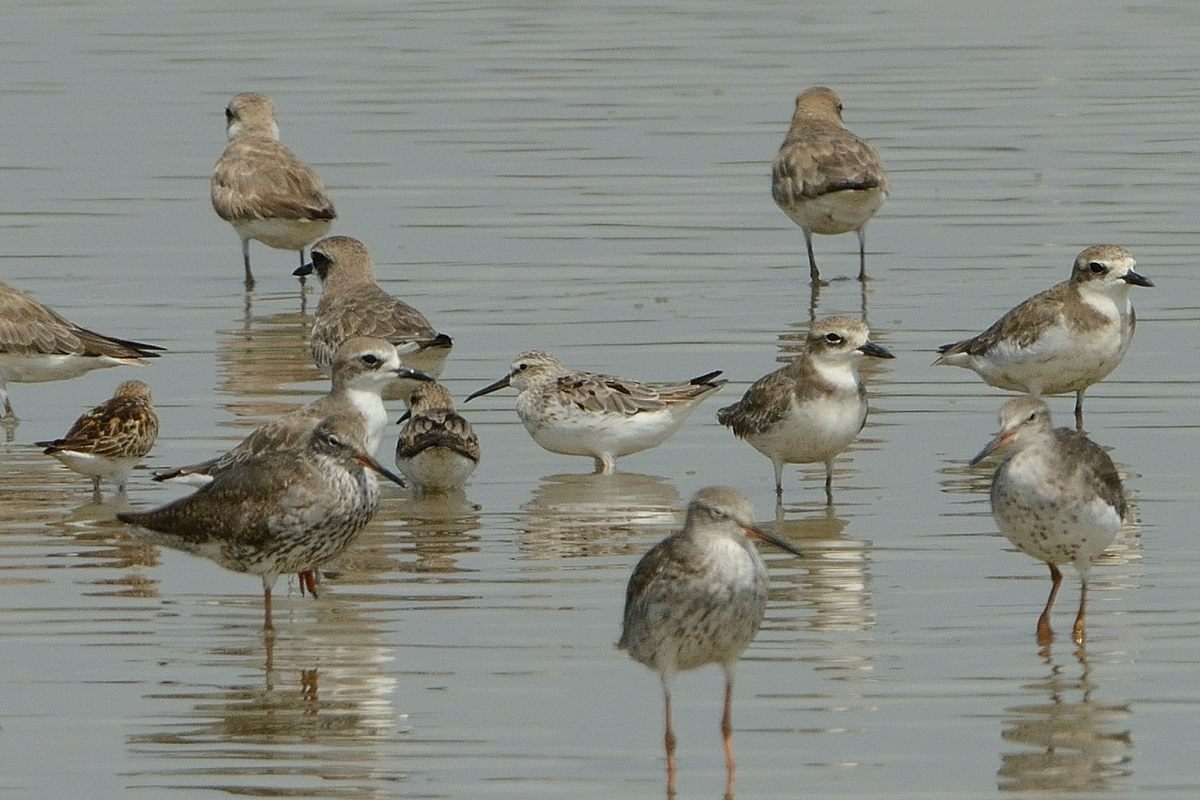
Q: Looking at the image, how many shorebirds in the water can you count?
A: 13